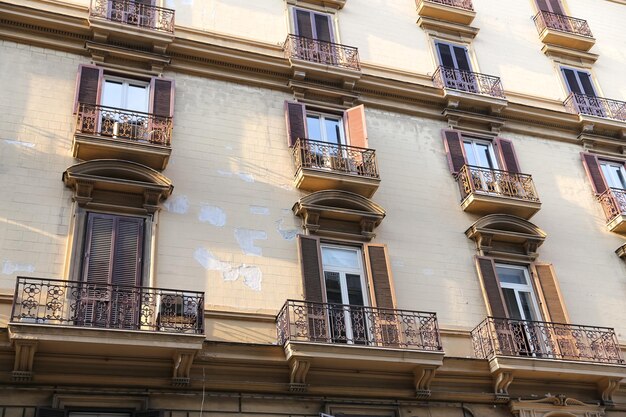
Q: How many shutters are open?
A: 11